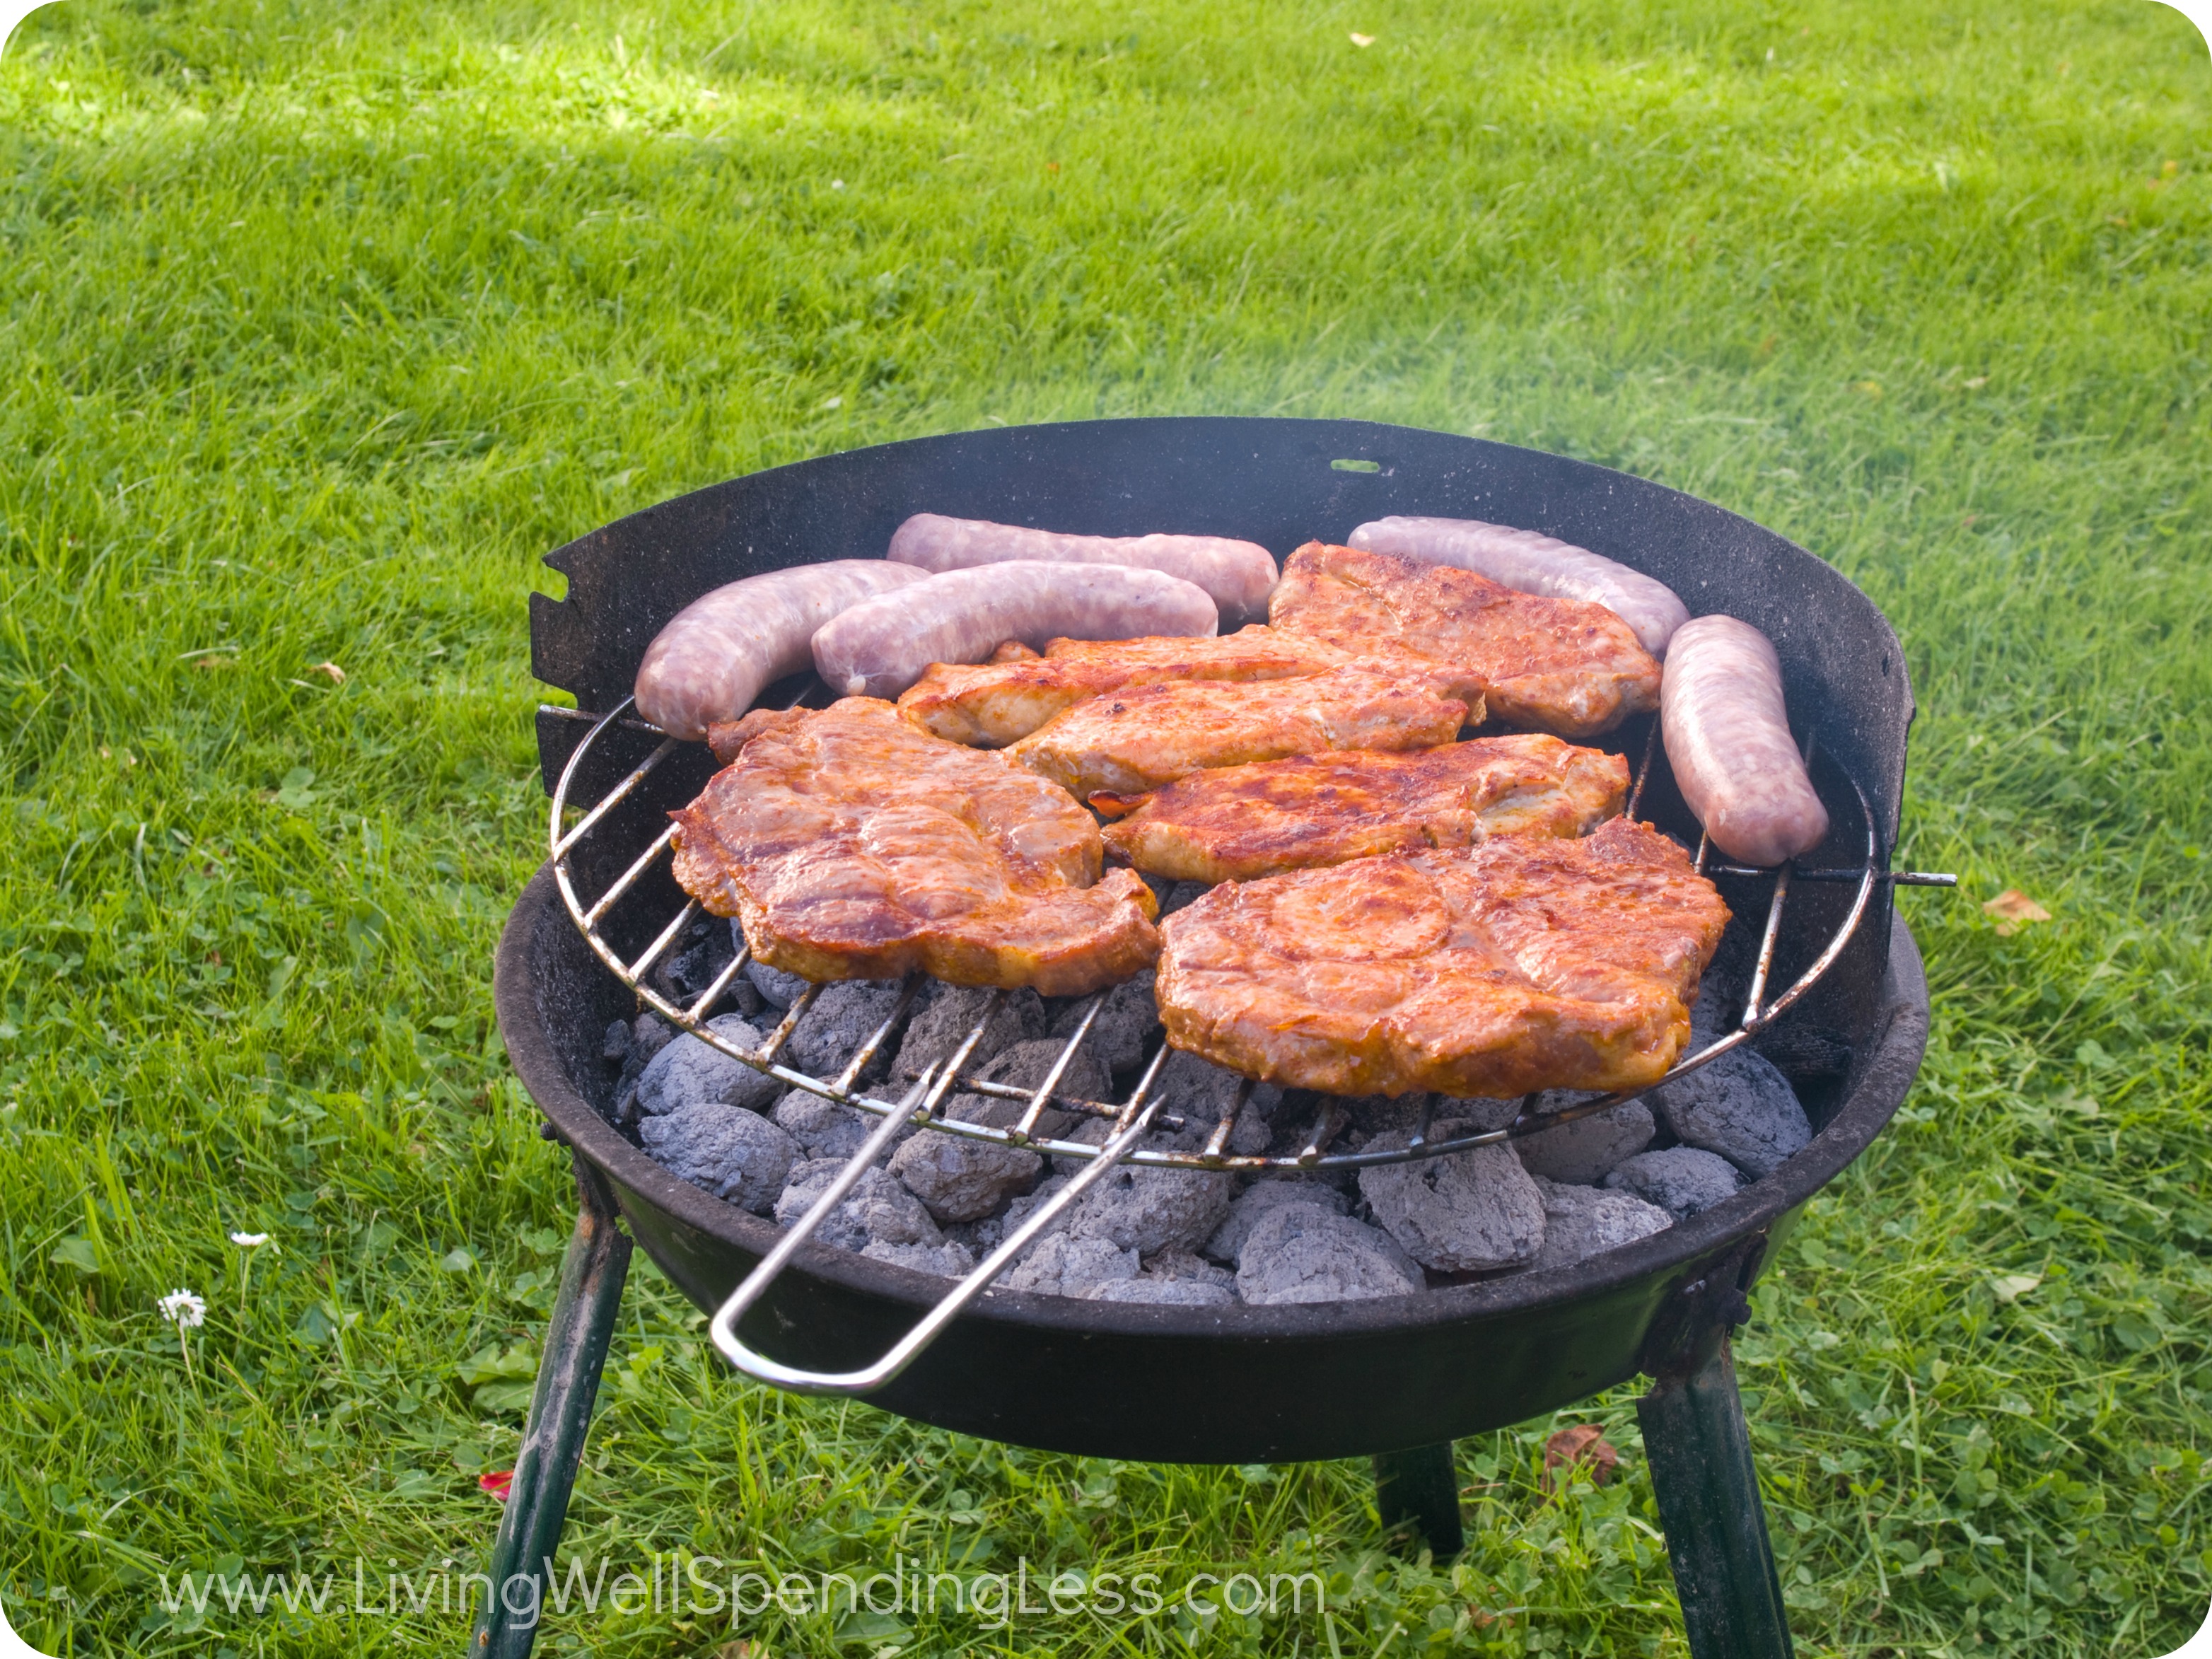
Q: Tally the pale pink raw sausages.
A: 5